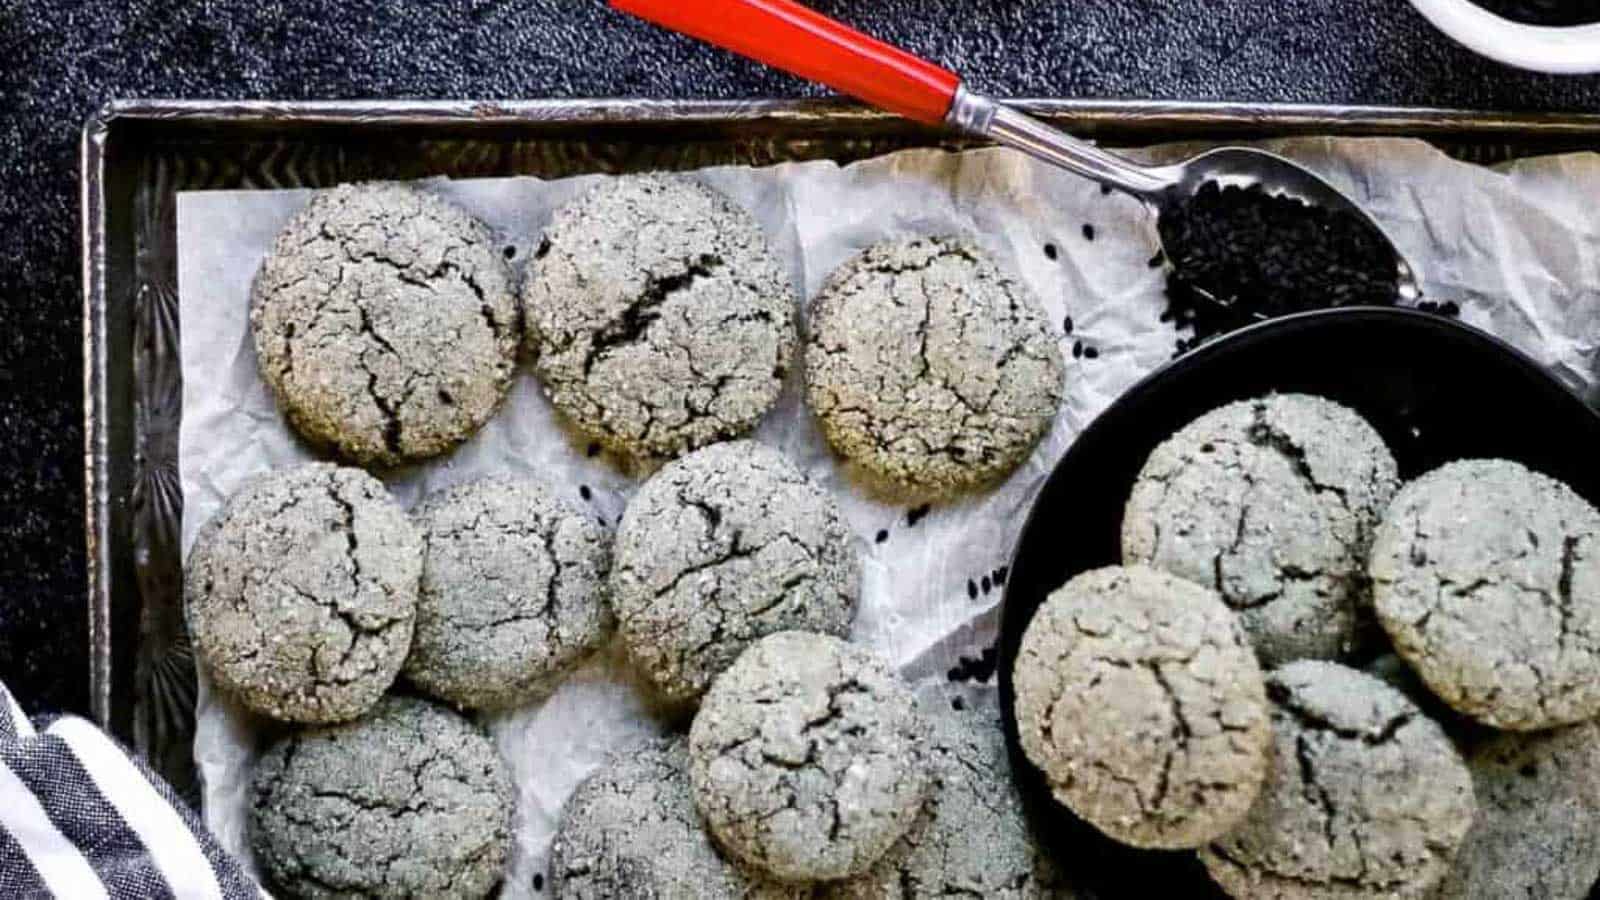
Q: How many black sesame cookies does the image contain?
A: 15